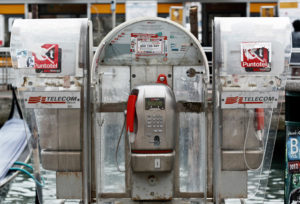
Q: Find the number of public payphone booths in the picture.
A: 3